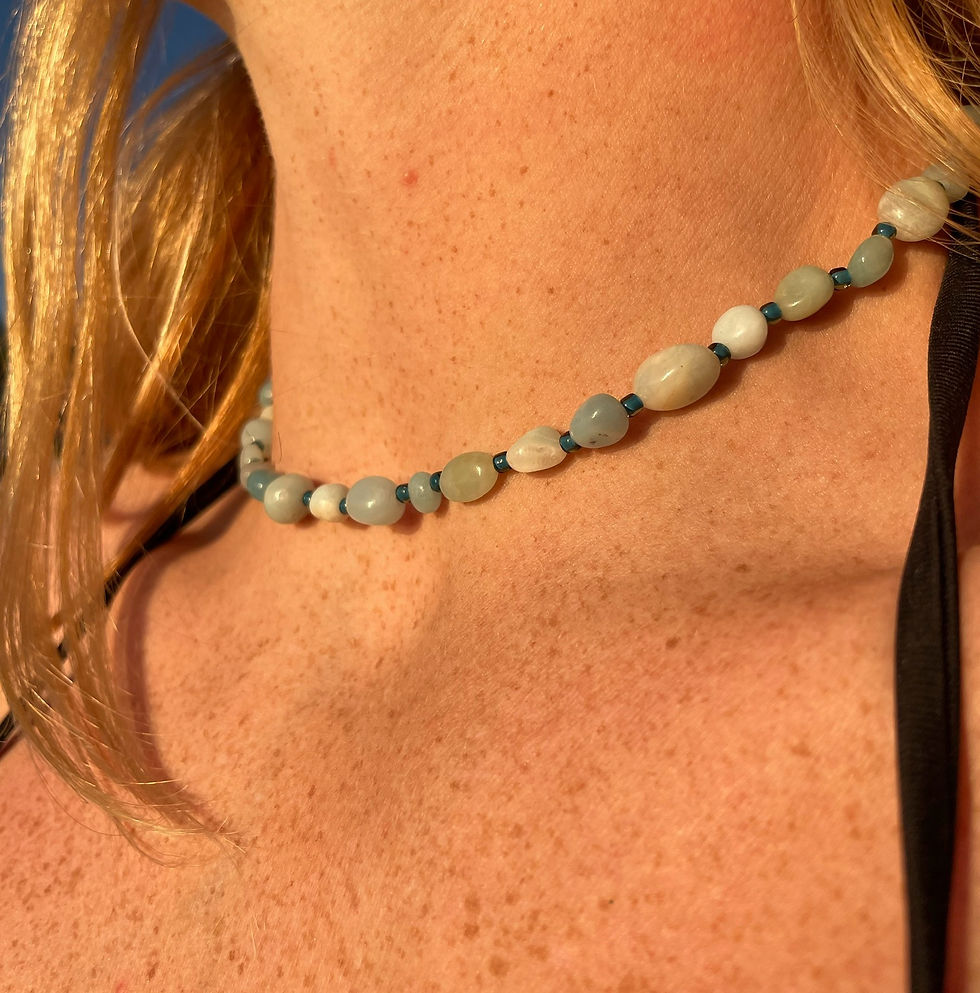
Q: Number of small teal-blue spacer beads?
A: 11